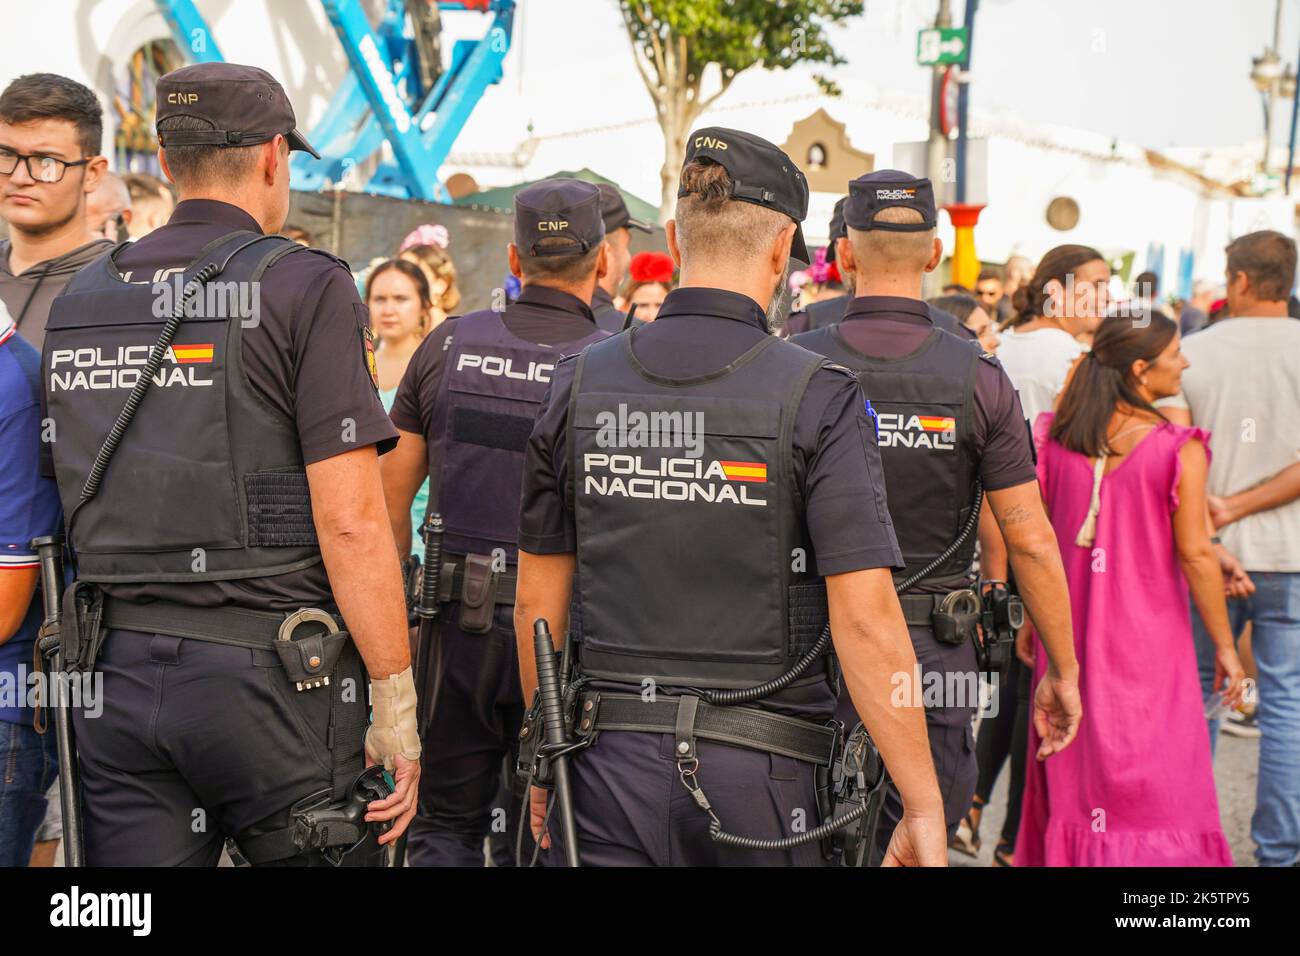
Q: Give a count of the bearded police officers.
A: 1